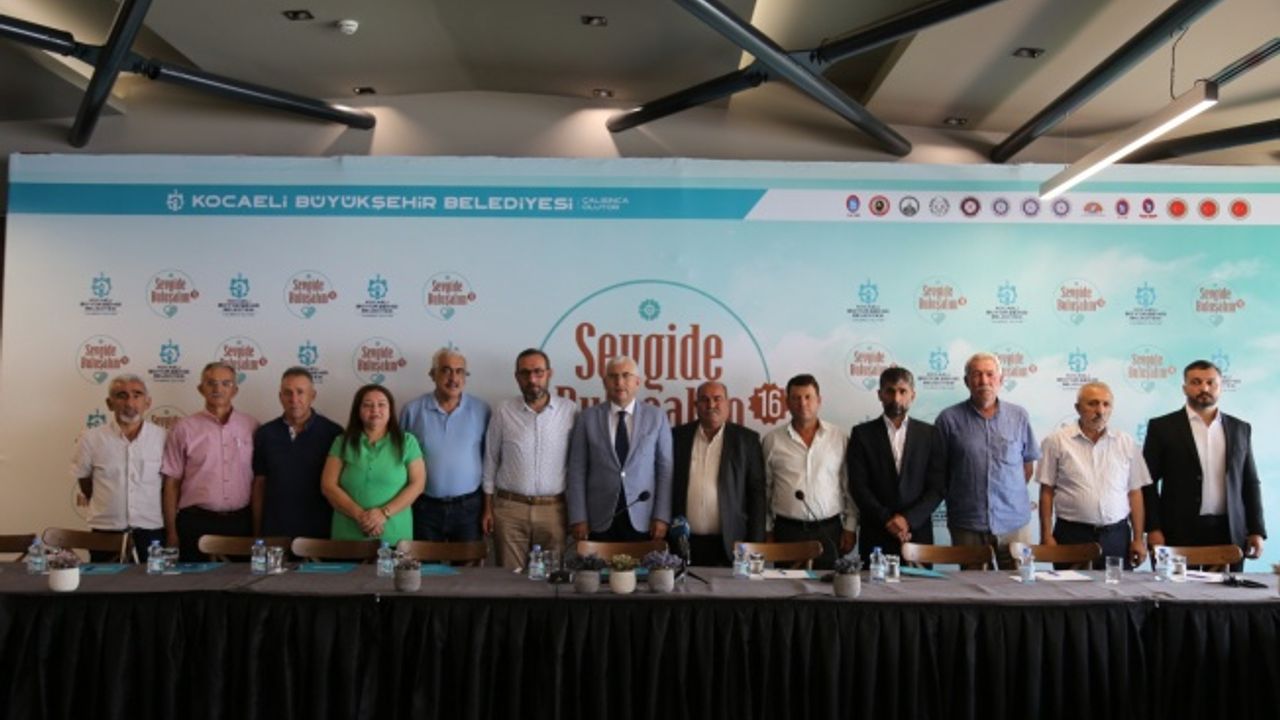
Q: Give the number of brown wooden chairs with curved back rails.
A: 10